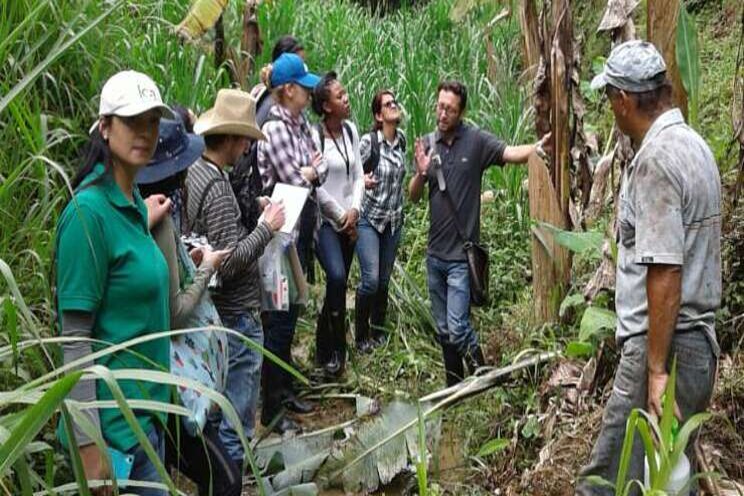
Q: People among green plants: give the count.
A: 10